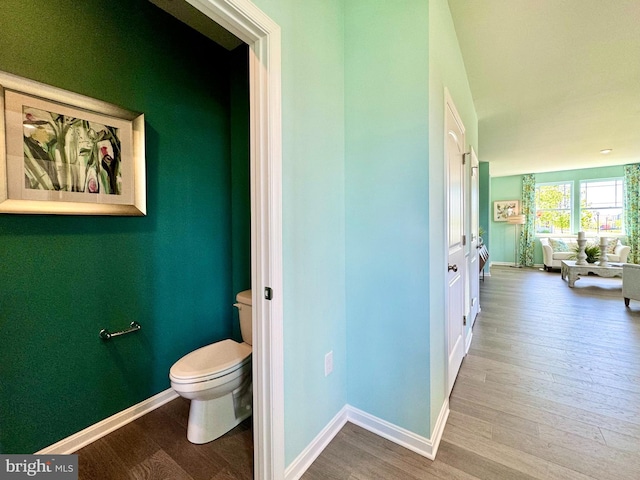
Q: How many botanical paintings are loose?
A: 0